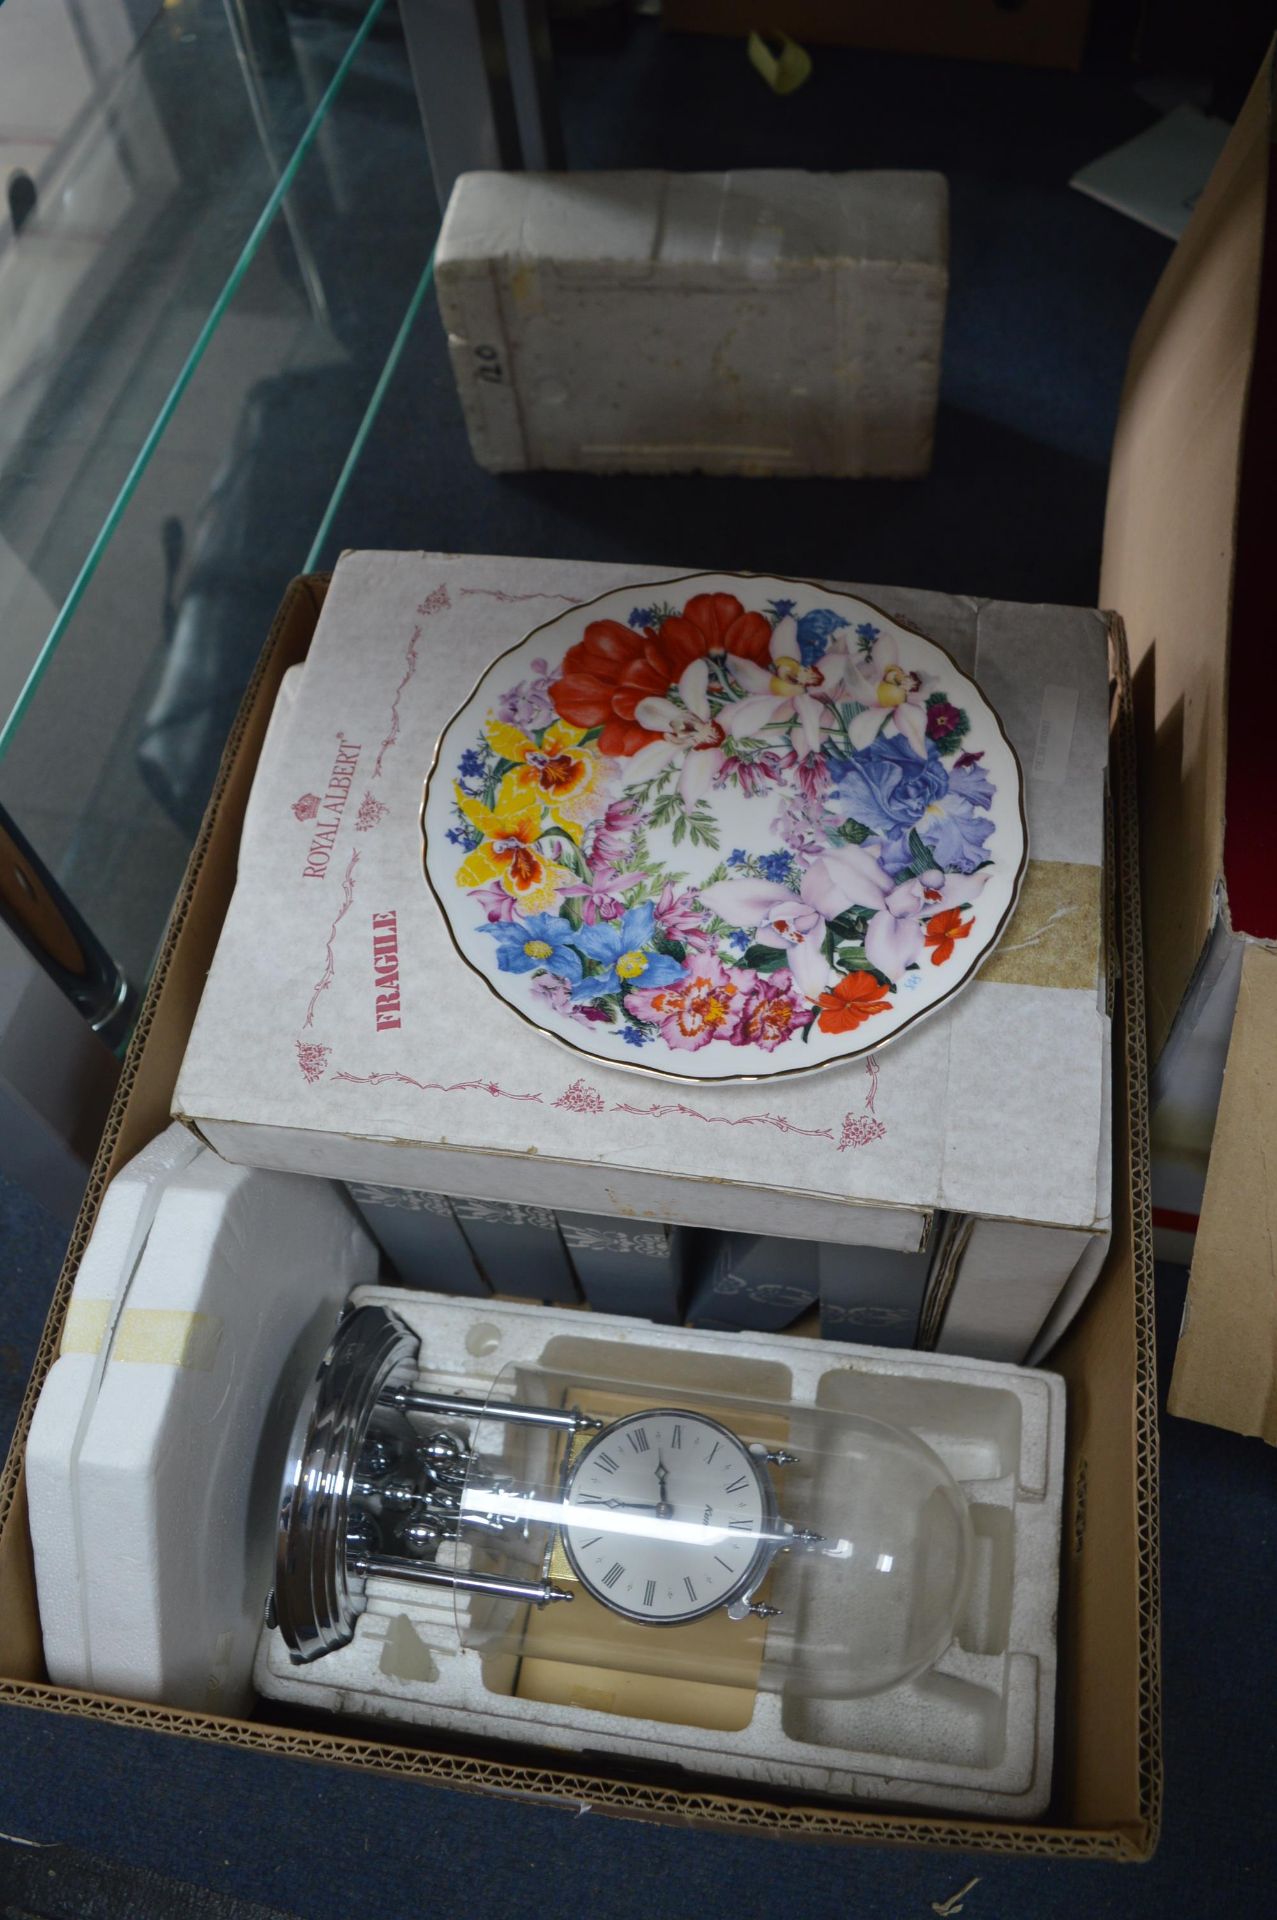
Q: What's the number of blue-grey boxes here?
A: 5